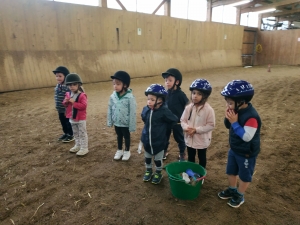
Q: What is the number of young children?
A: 7